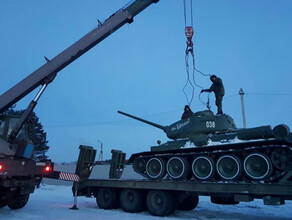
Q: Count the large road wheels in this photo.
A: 5